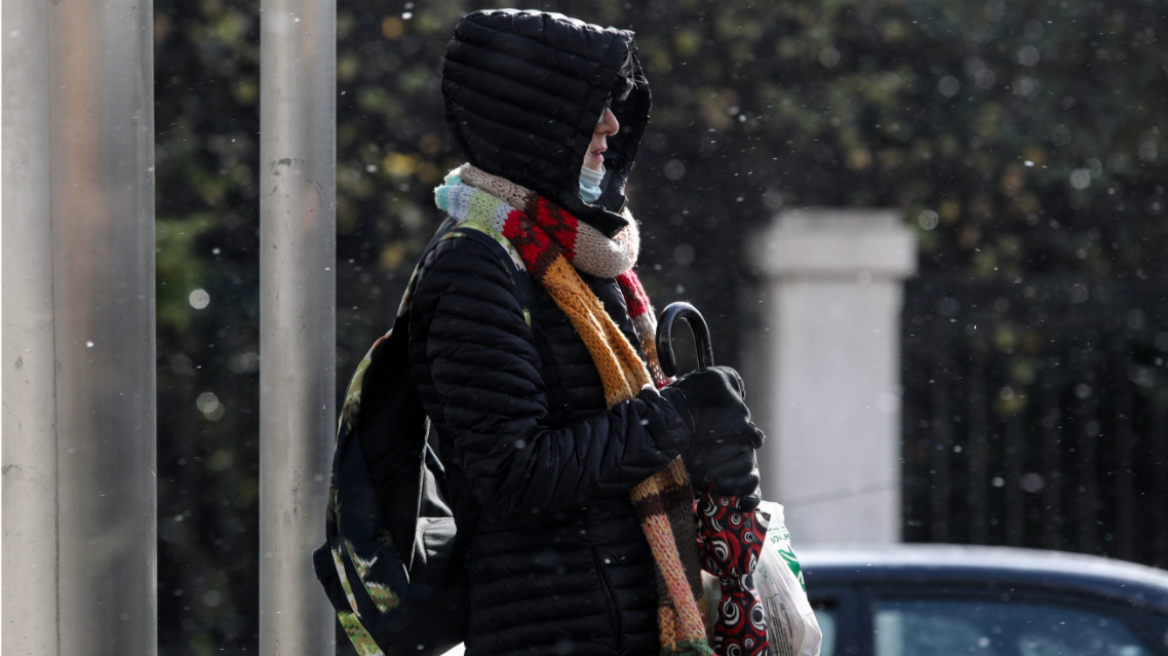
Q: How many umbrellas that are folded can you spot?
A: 1